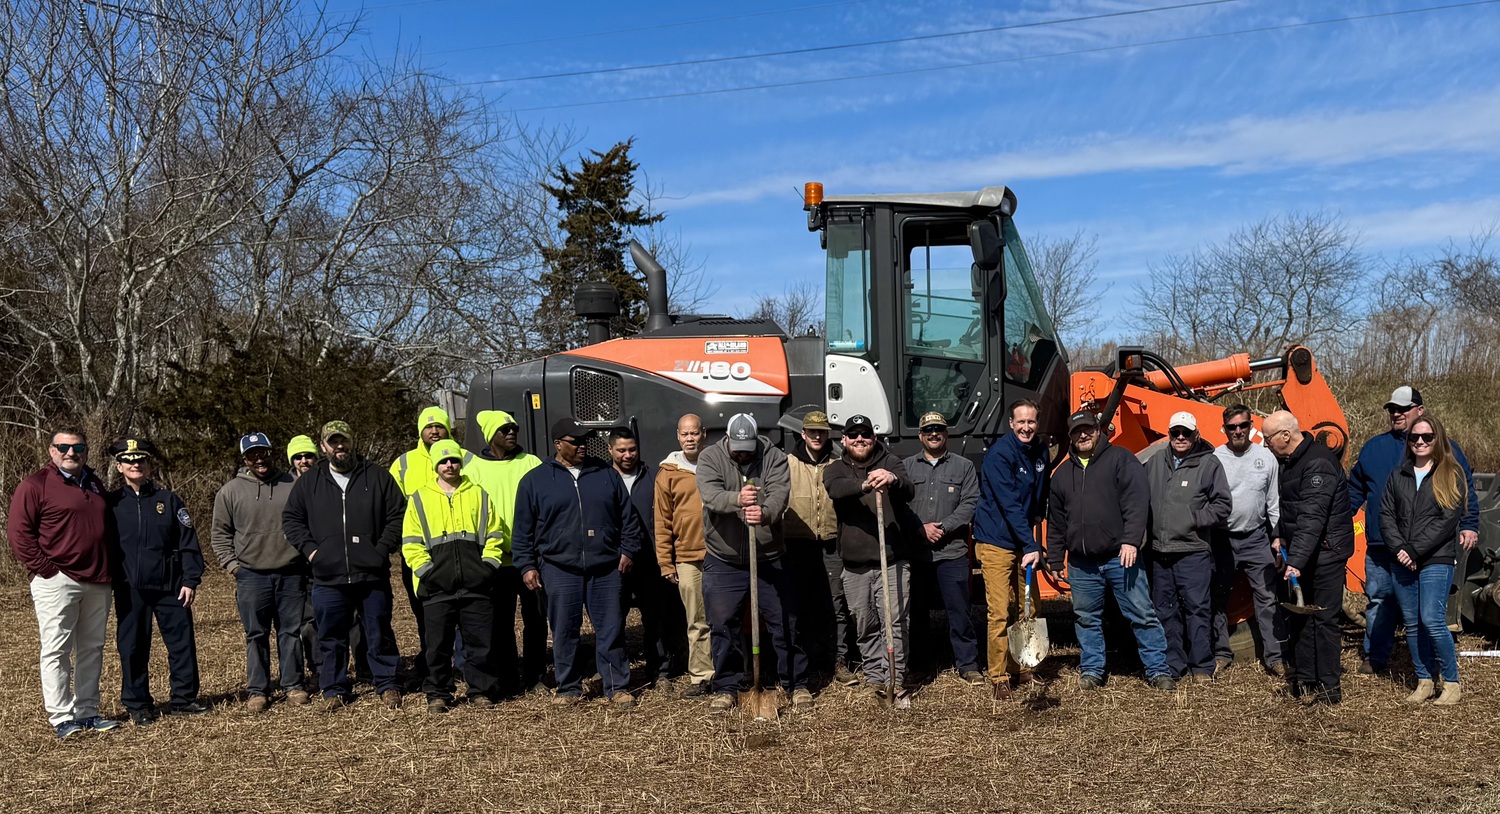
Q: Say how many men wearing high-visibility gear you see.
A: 4